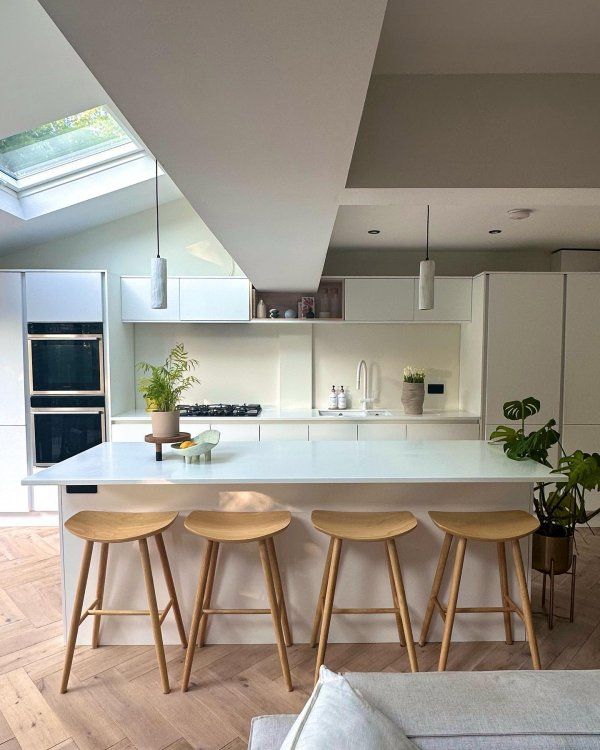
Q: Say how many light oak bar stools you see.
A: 4